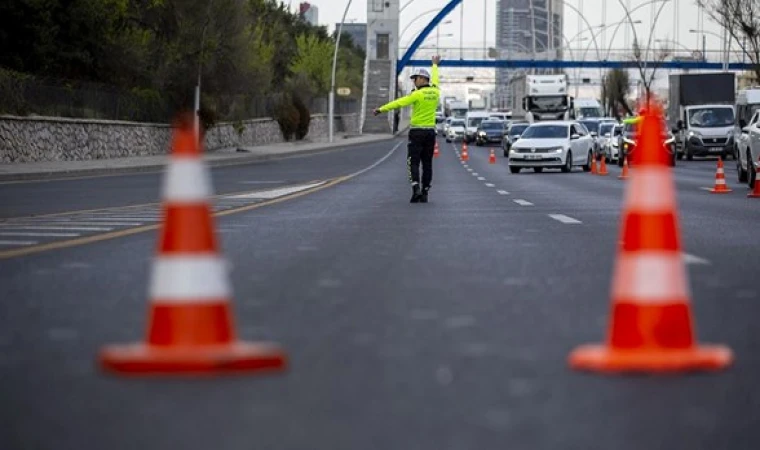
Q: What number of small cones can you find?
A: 8